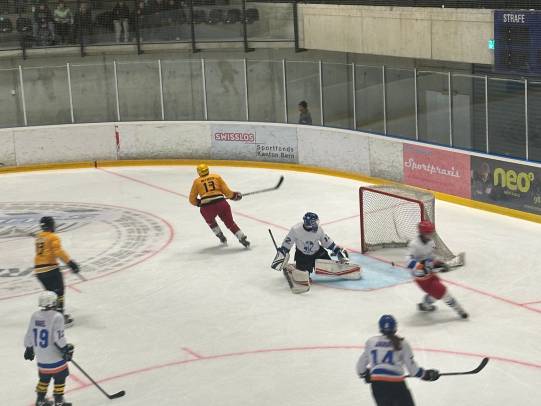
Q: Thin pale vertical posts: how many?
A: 14